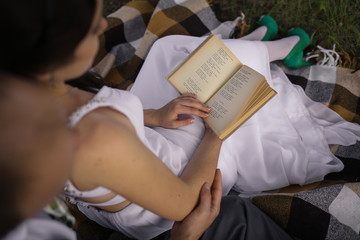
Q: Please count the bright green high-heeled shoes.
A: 2